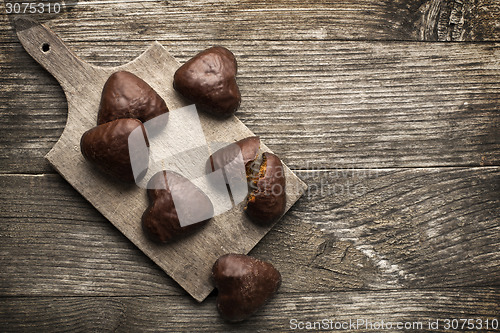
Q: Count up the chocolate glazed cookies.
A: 6